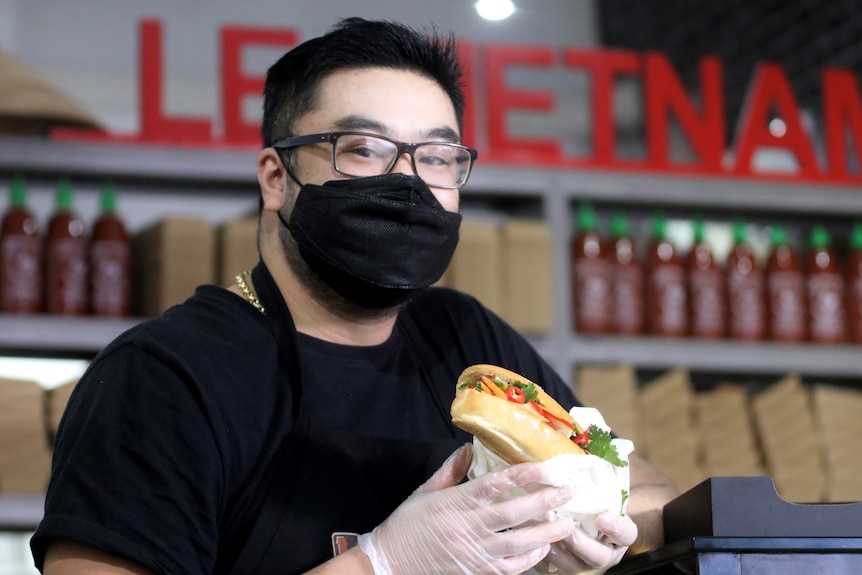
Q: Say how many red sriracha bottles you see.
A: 11